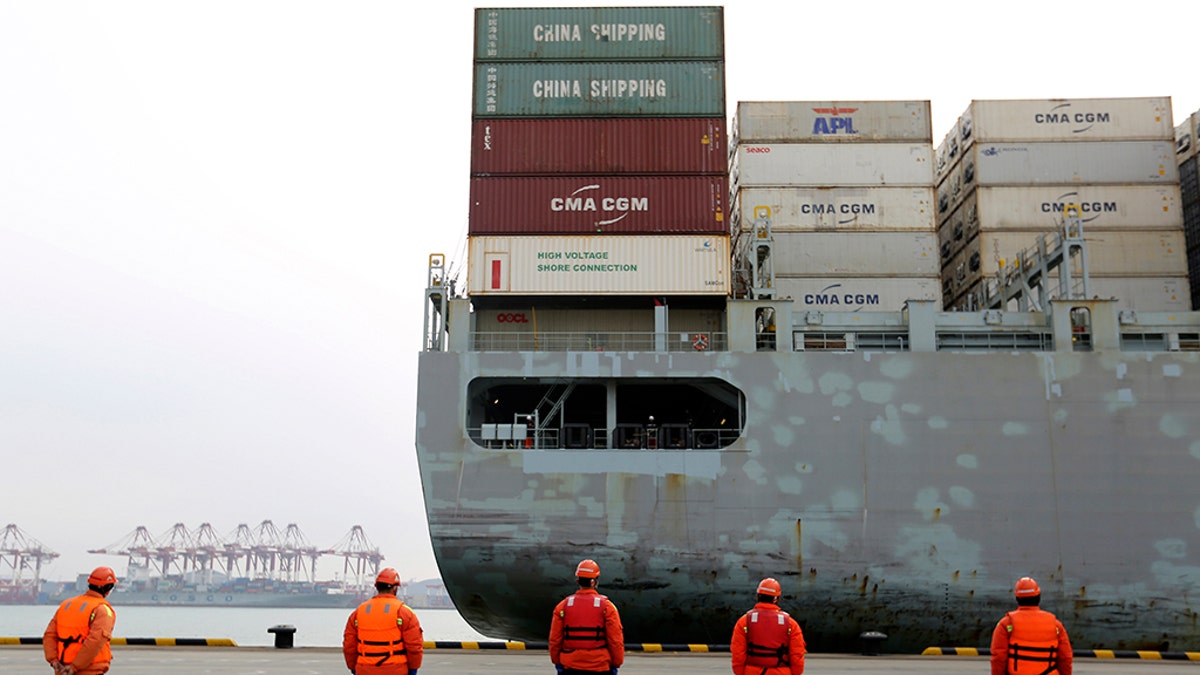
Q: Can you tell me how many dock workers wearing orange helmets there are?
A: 5